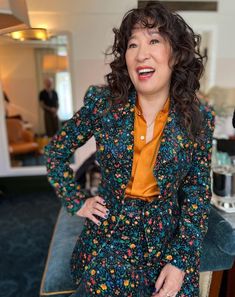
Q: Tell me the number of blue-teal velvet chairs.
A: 1